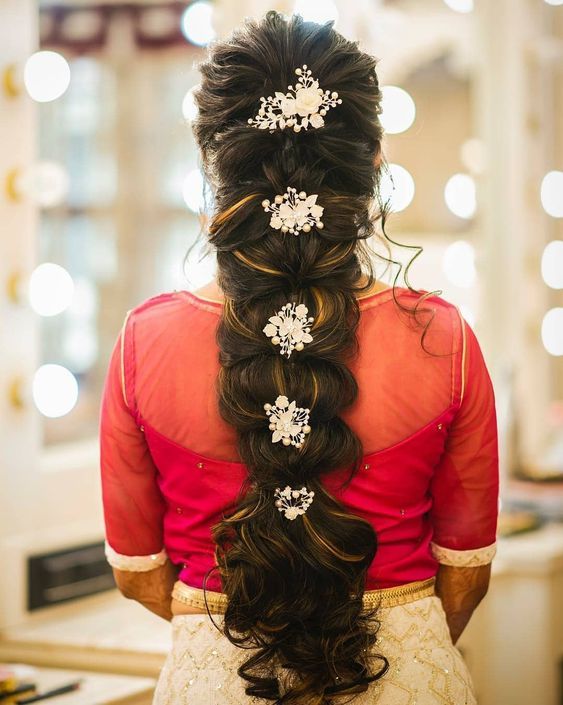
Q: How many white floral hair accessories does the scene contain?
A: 5